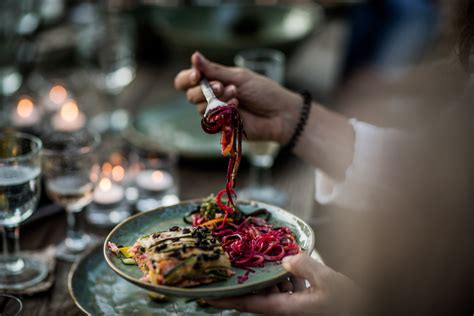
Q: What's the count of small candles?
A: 5